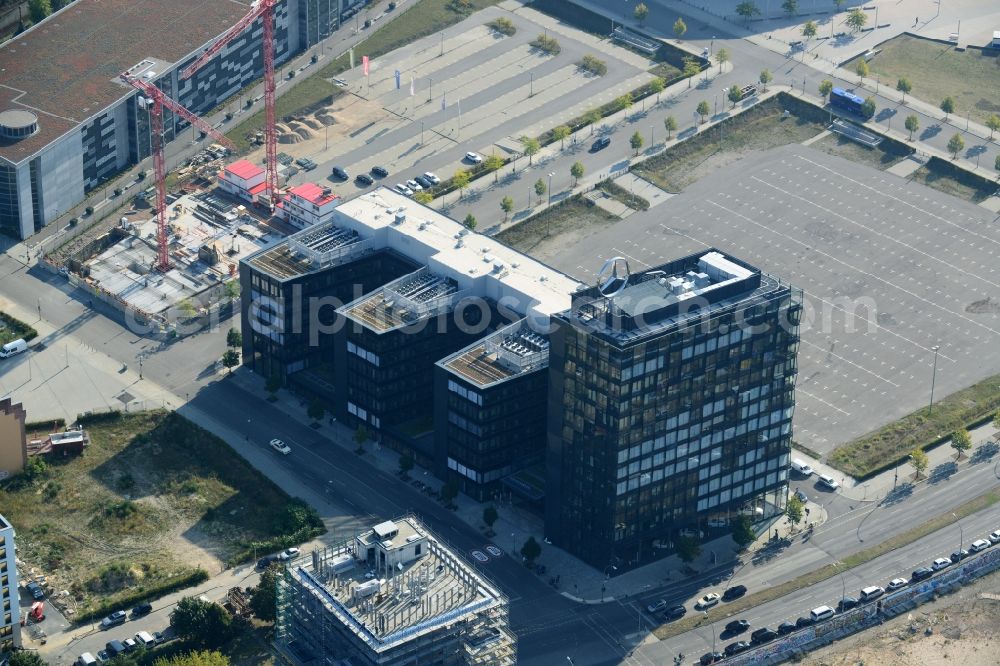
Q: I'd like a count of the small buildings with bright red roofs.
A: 2